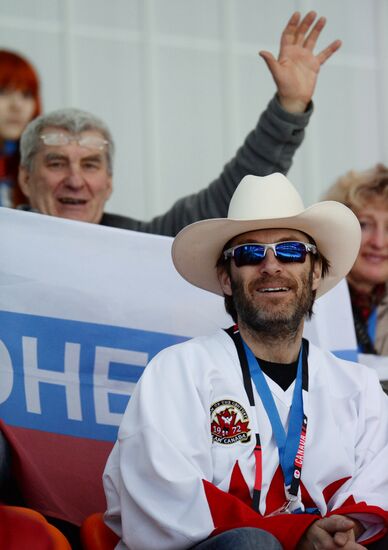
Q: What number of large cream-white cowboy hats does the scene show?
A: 1